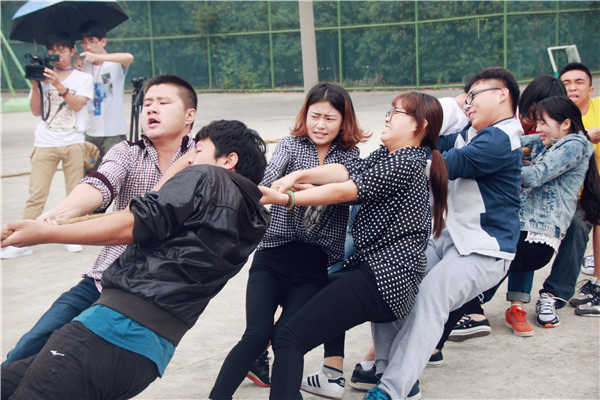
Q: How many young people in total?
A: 10